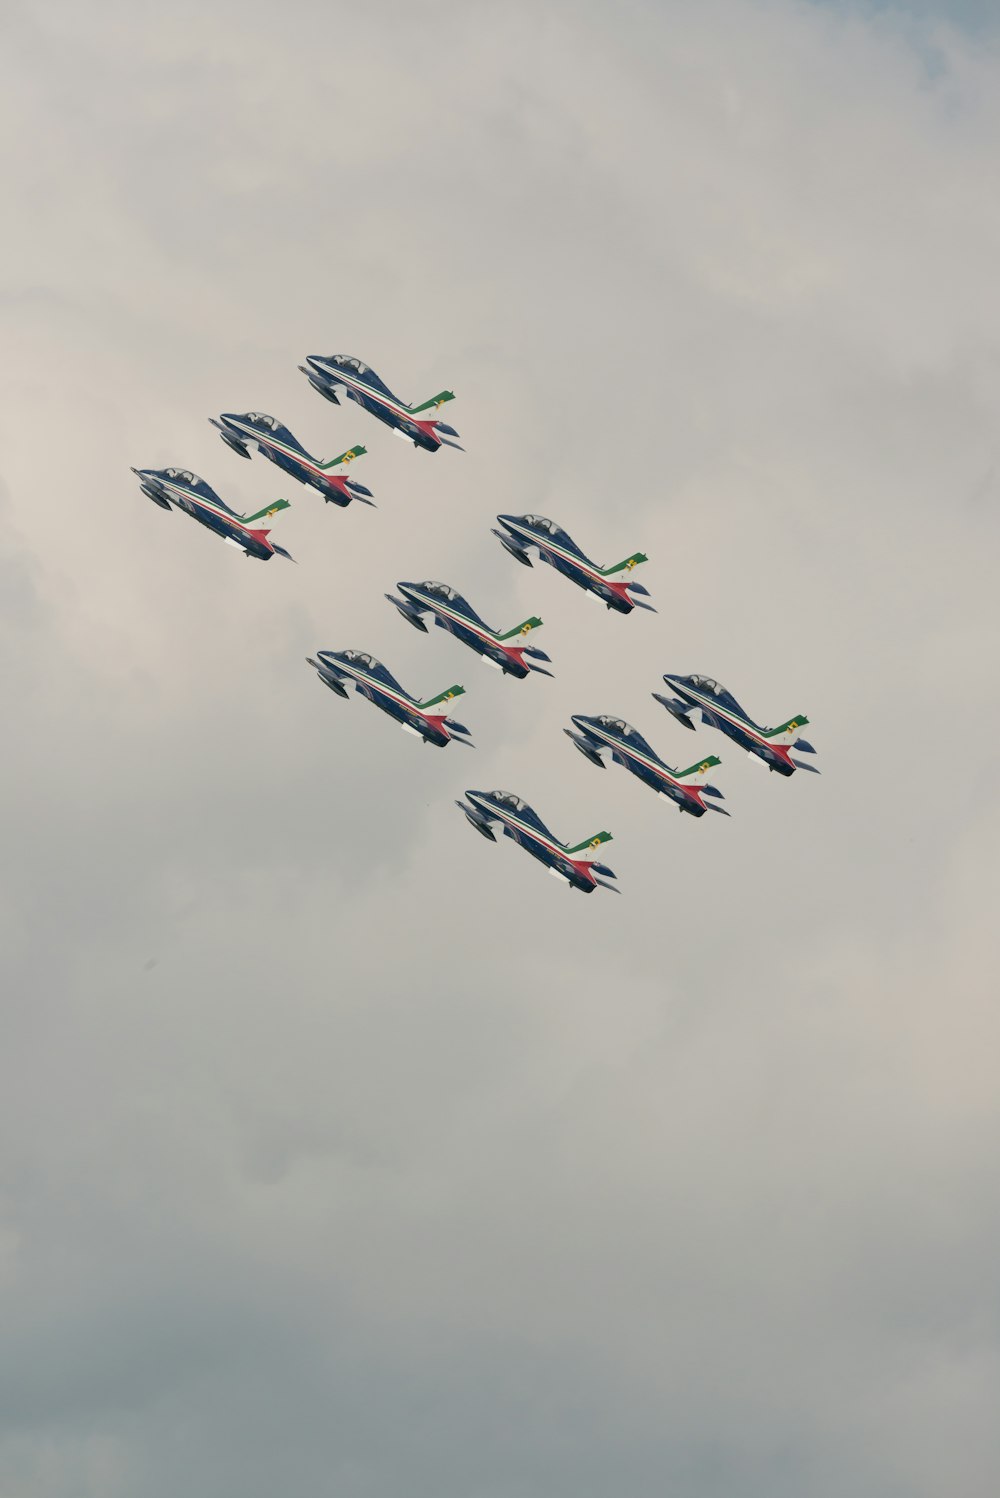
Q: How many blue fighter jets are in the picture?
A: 9